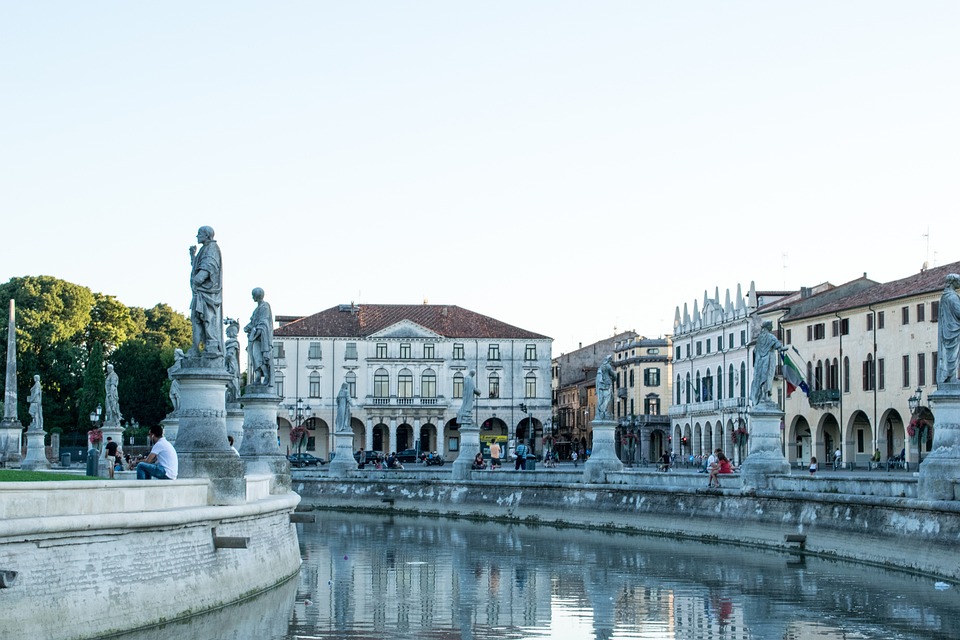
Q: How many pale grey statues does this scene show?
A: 11